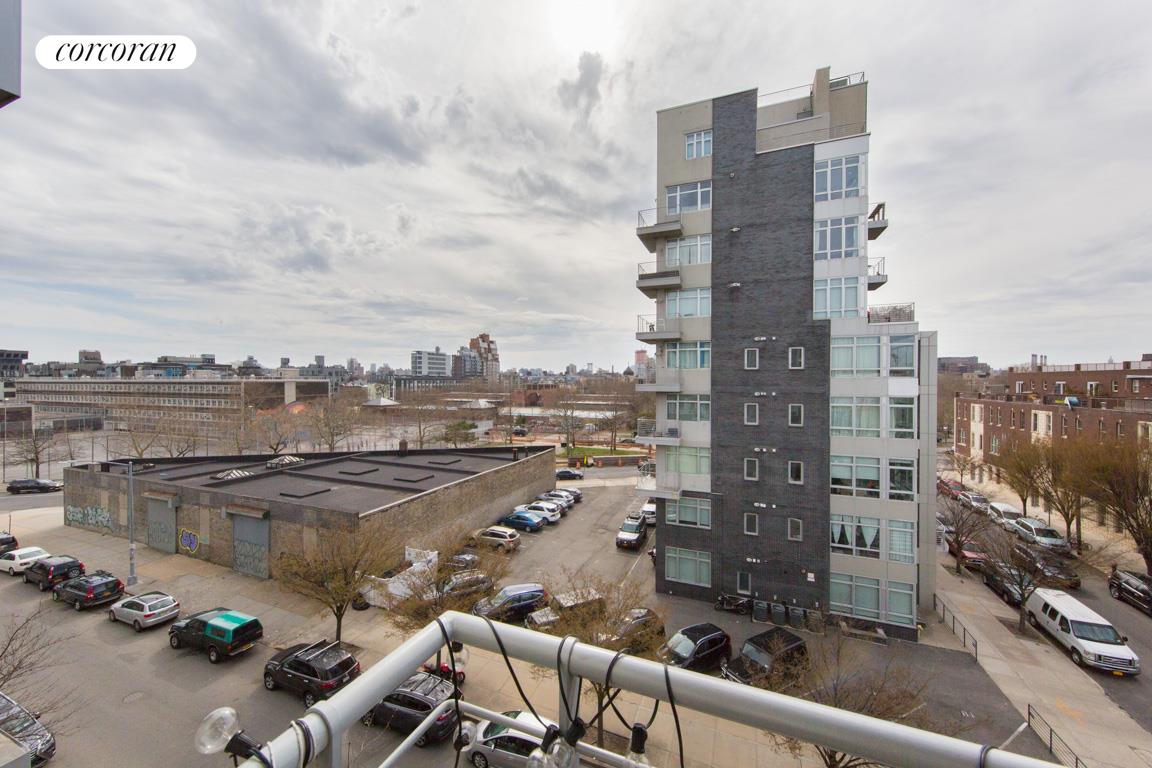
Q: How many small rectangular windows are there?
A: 9